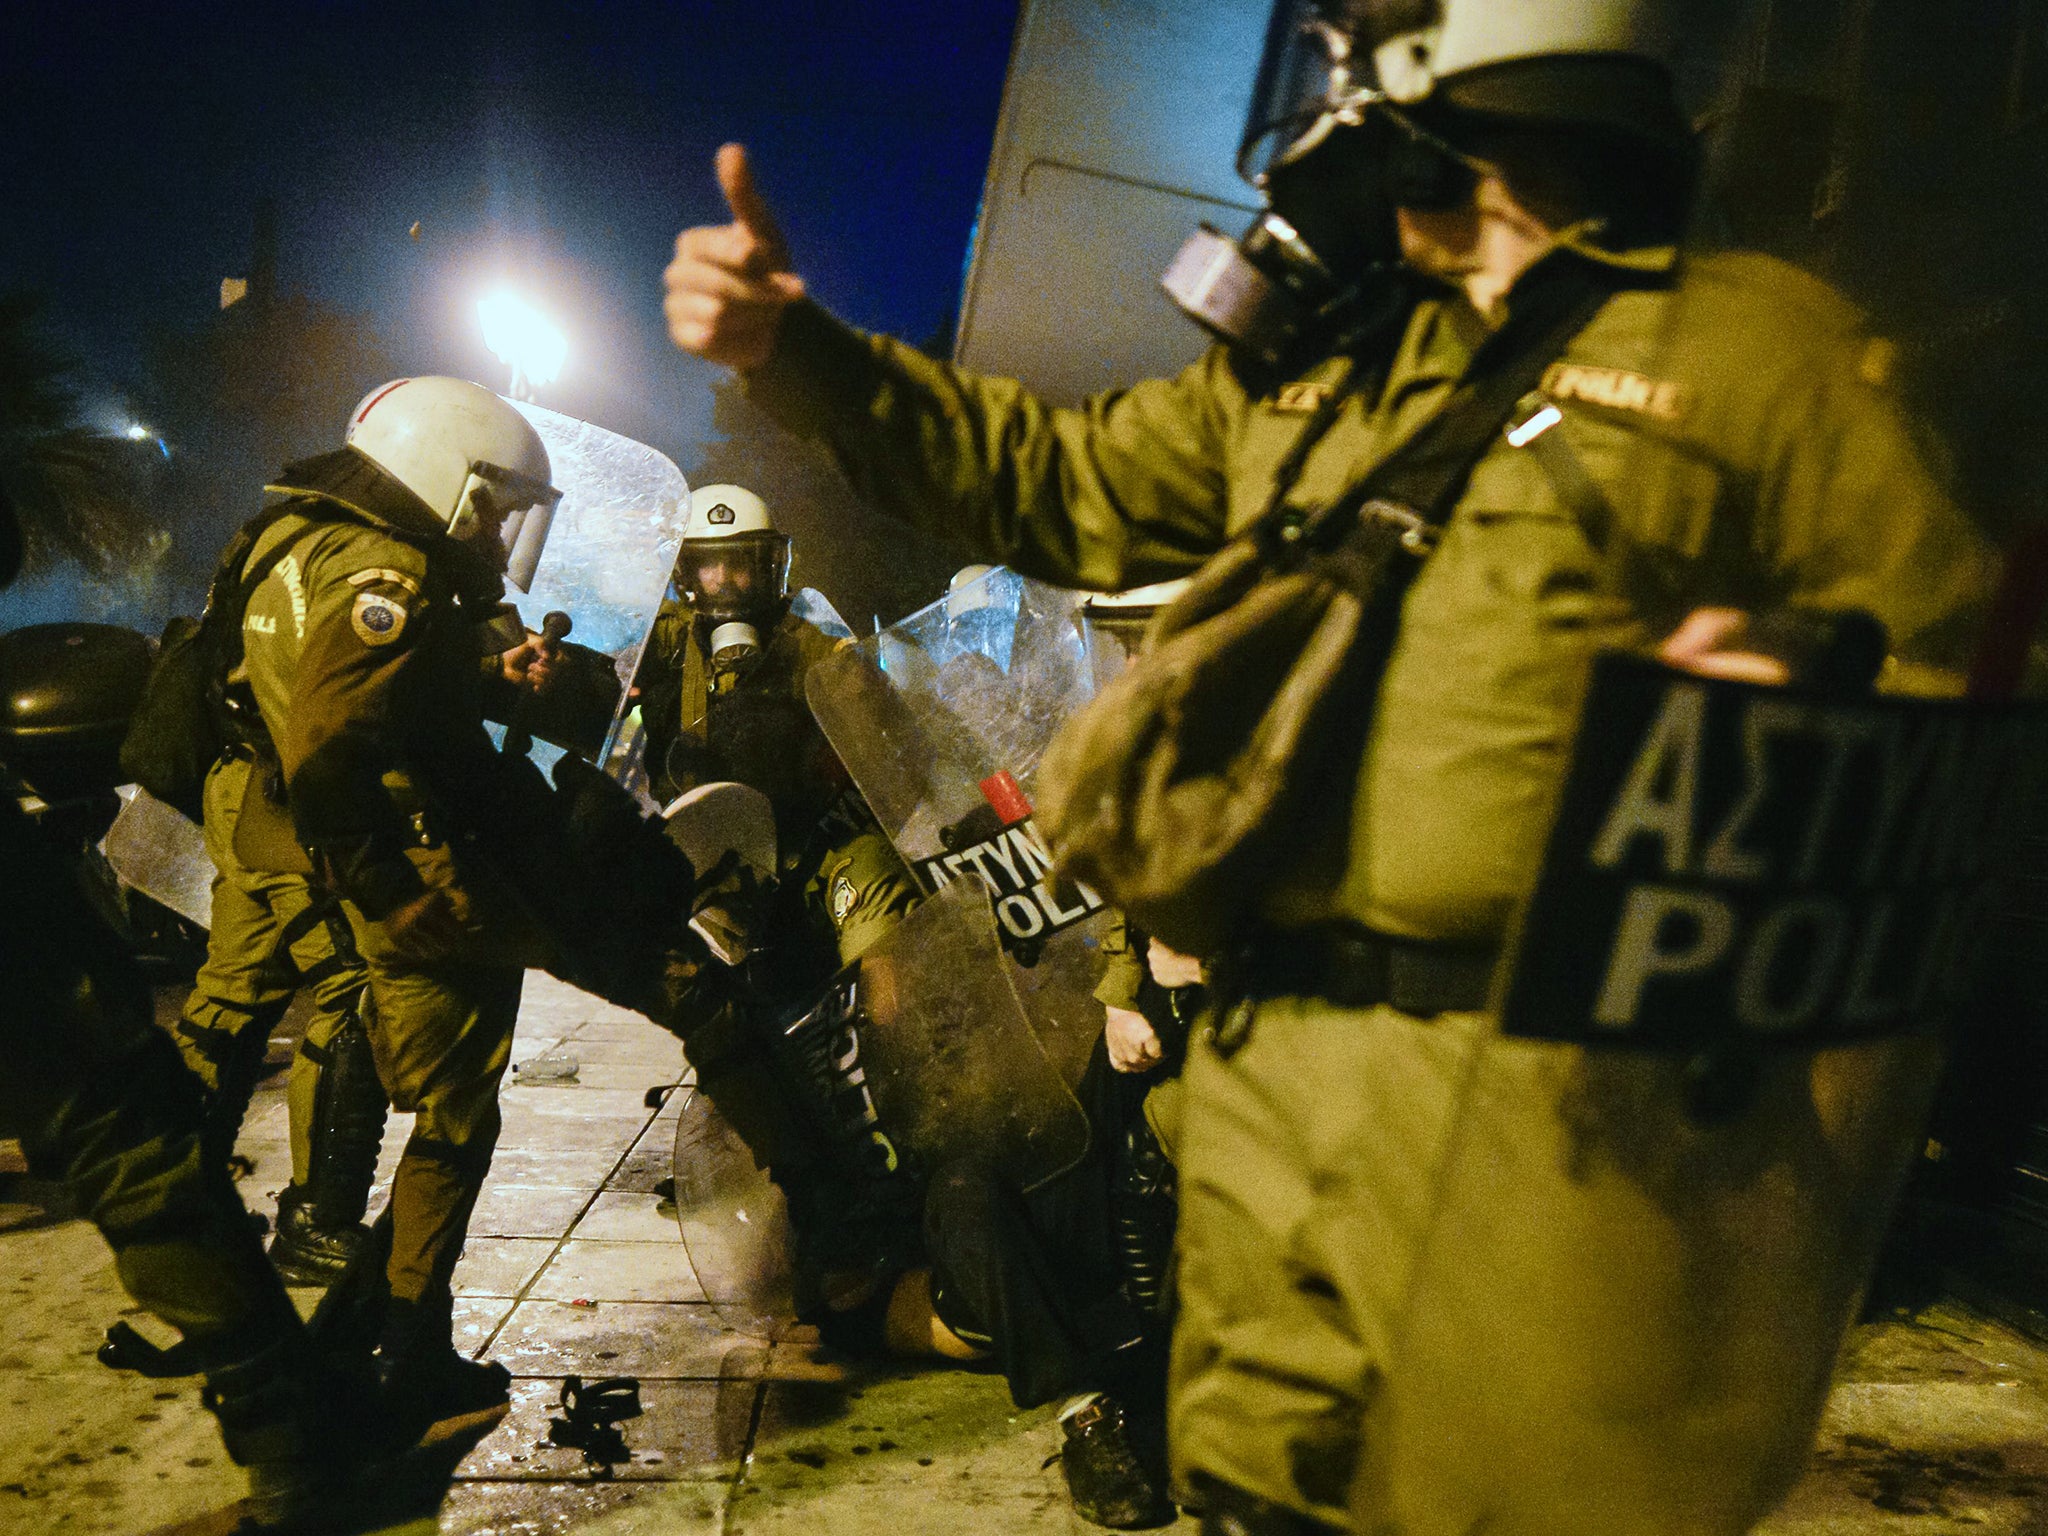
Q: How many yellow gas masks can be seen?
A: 0